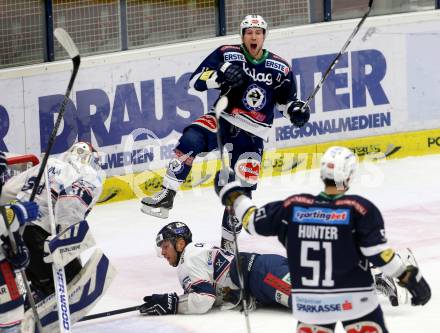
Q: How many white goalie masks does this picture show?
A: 1